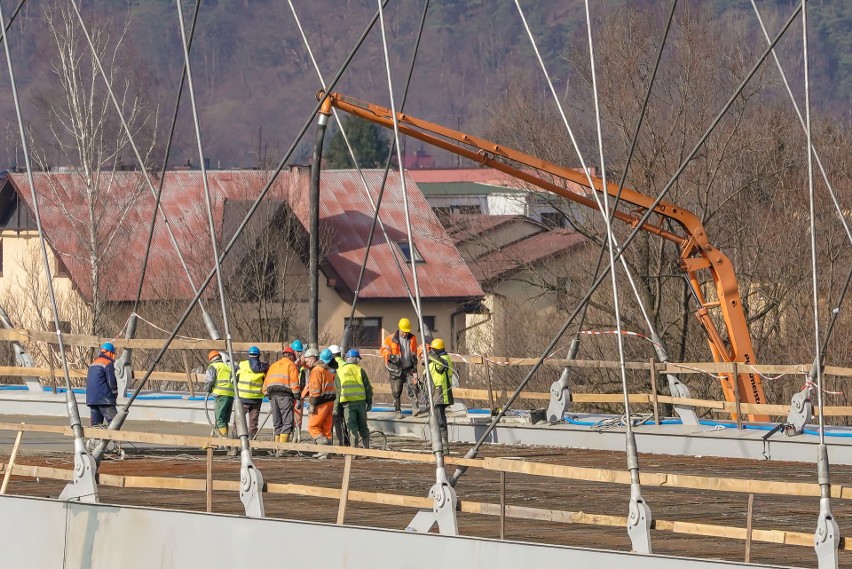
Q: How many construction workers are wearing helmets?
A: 11